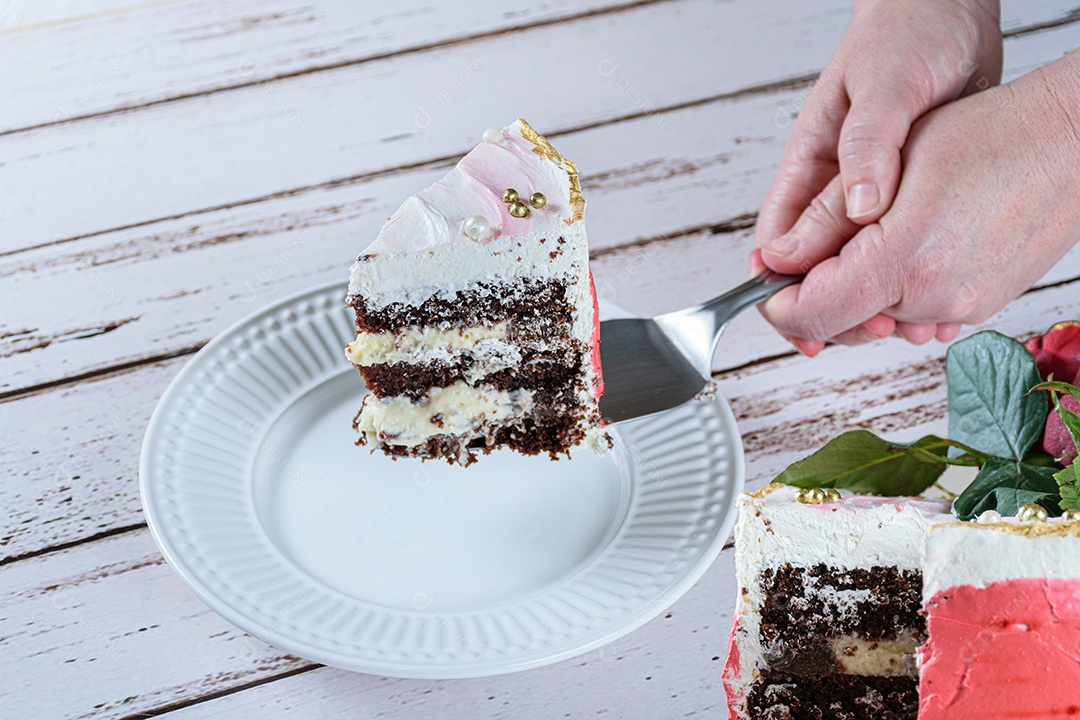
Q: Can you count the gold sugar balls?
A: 8